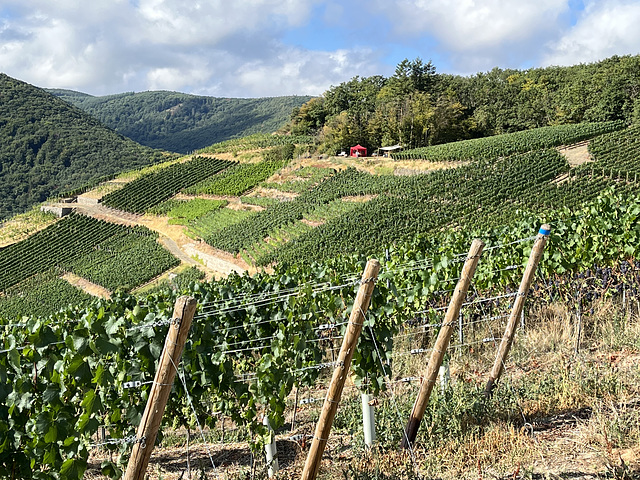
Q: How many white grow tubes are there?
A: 3